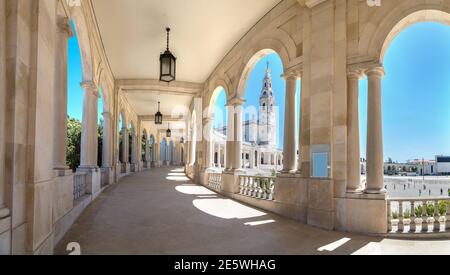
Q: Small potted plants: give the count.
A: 5